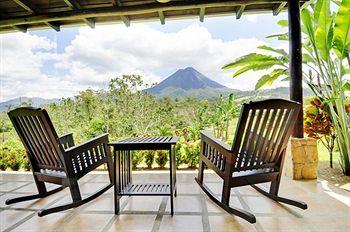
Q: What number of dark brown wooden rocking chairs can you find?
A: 2